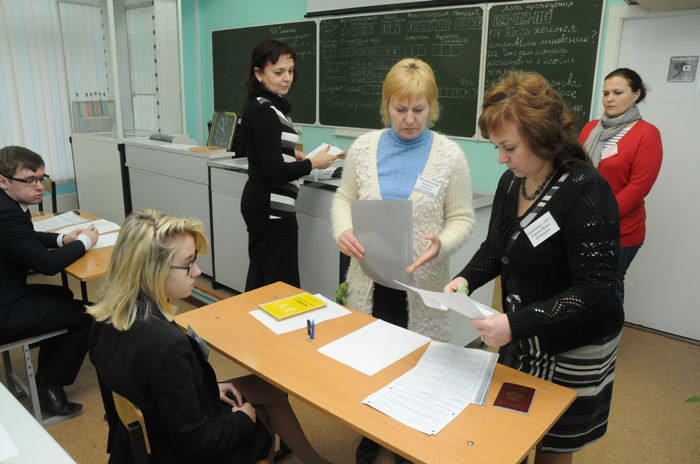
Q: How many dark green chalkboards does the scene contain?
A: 3